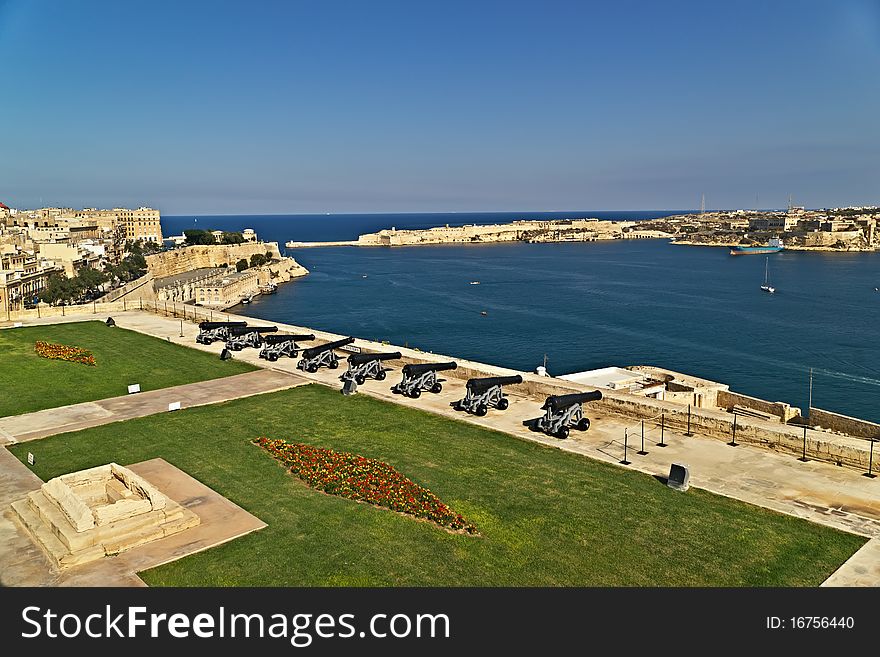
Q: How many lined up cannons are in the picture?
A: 8